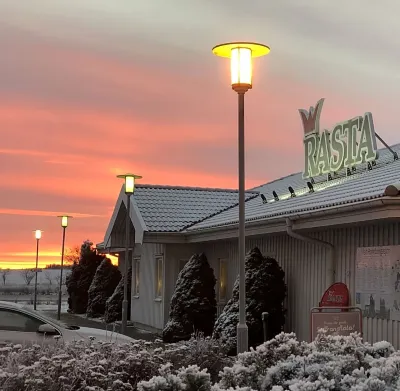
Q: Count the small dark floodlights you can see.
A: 4